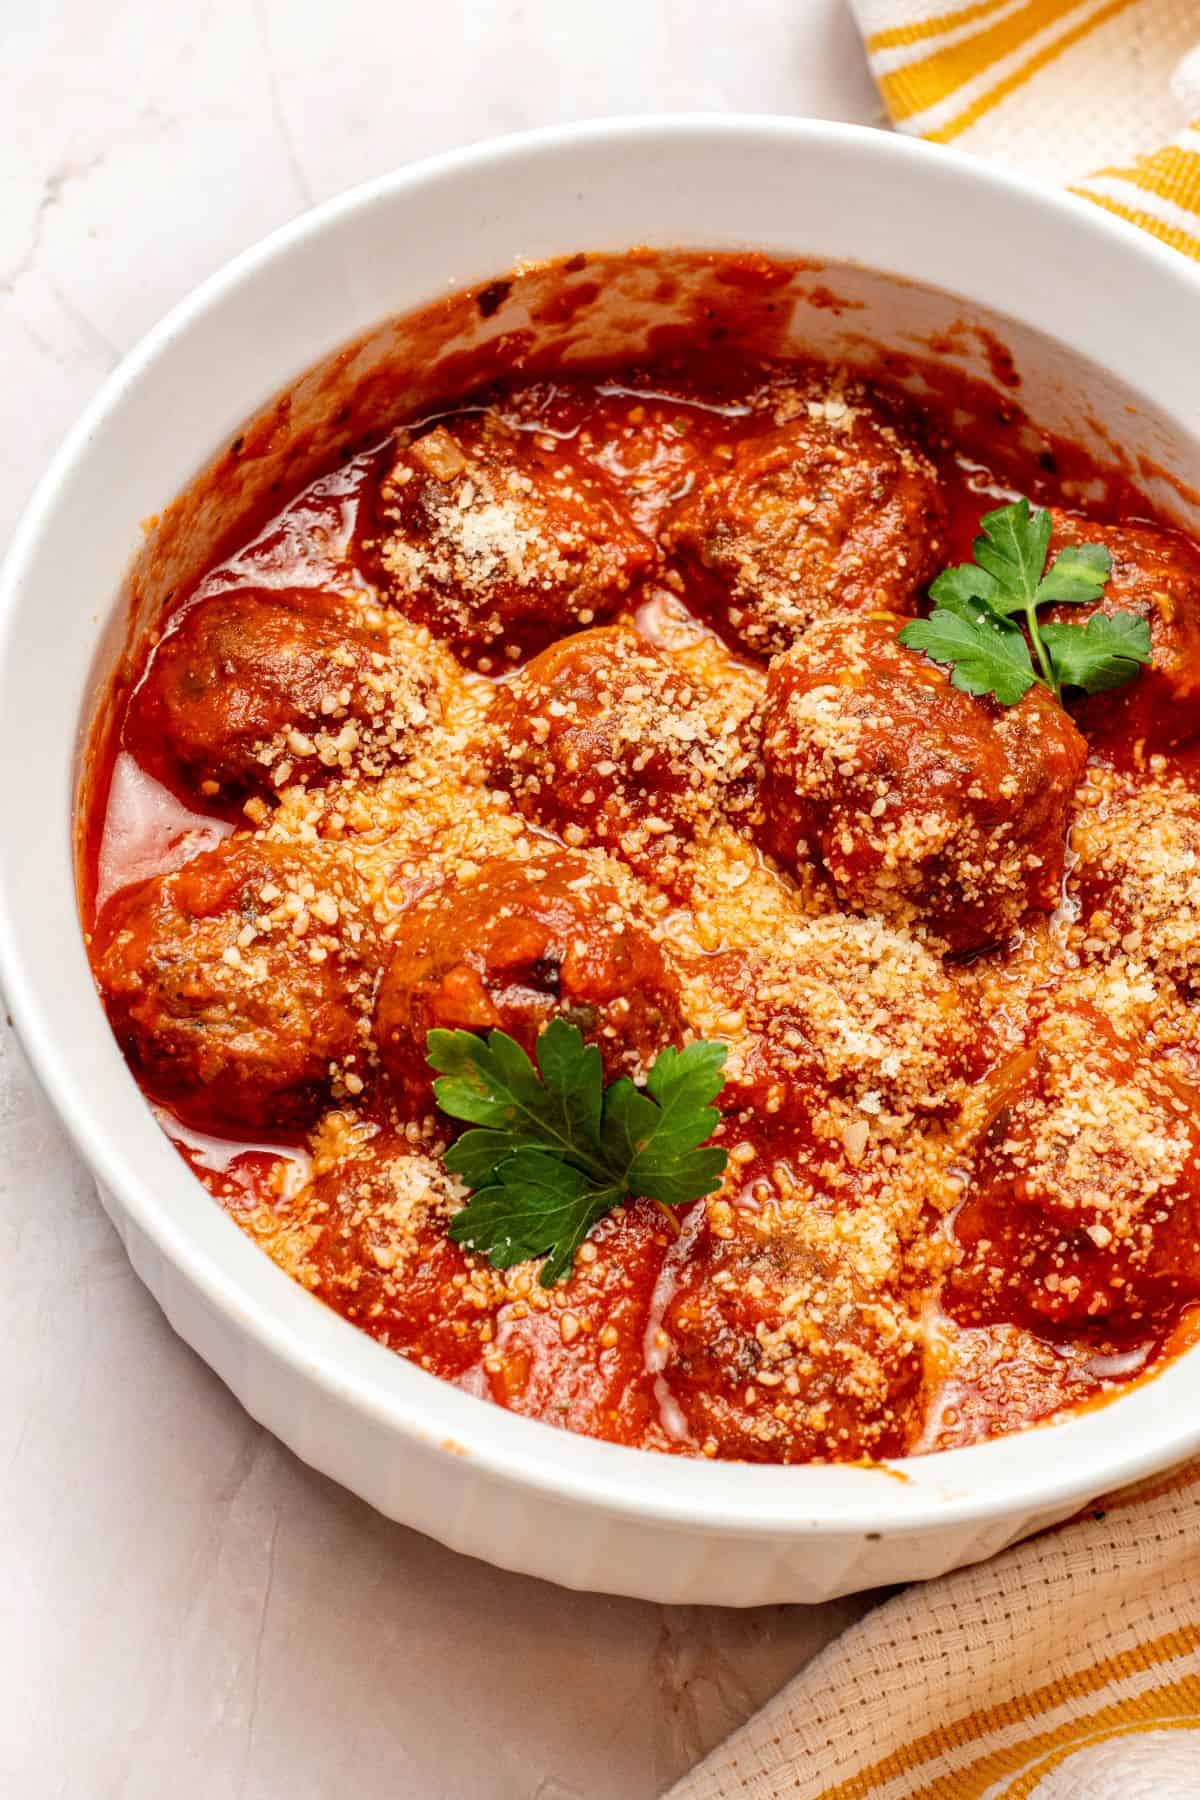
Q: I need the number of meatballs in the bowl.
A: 13